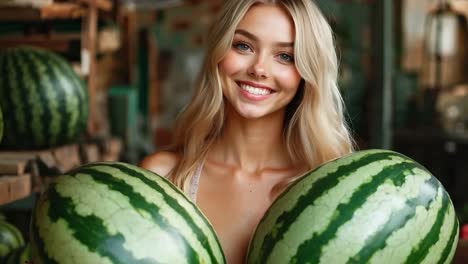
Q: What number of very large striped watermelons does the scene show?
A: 2